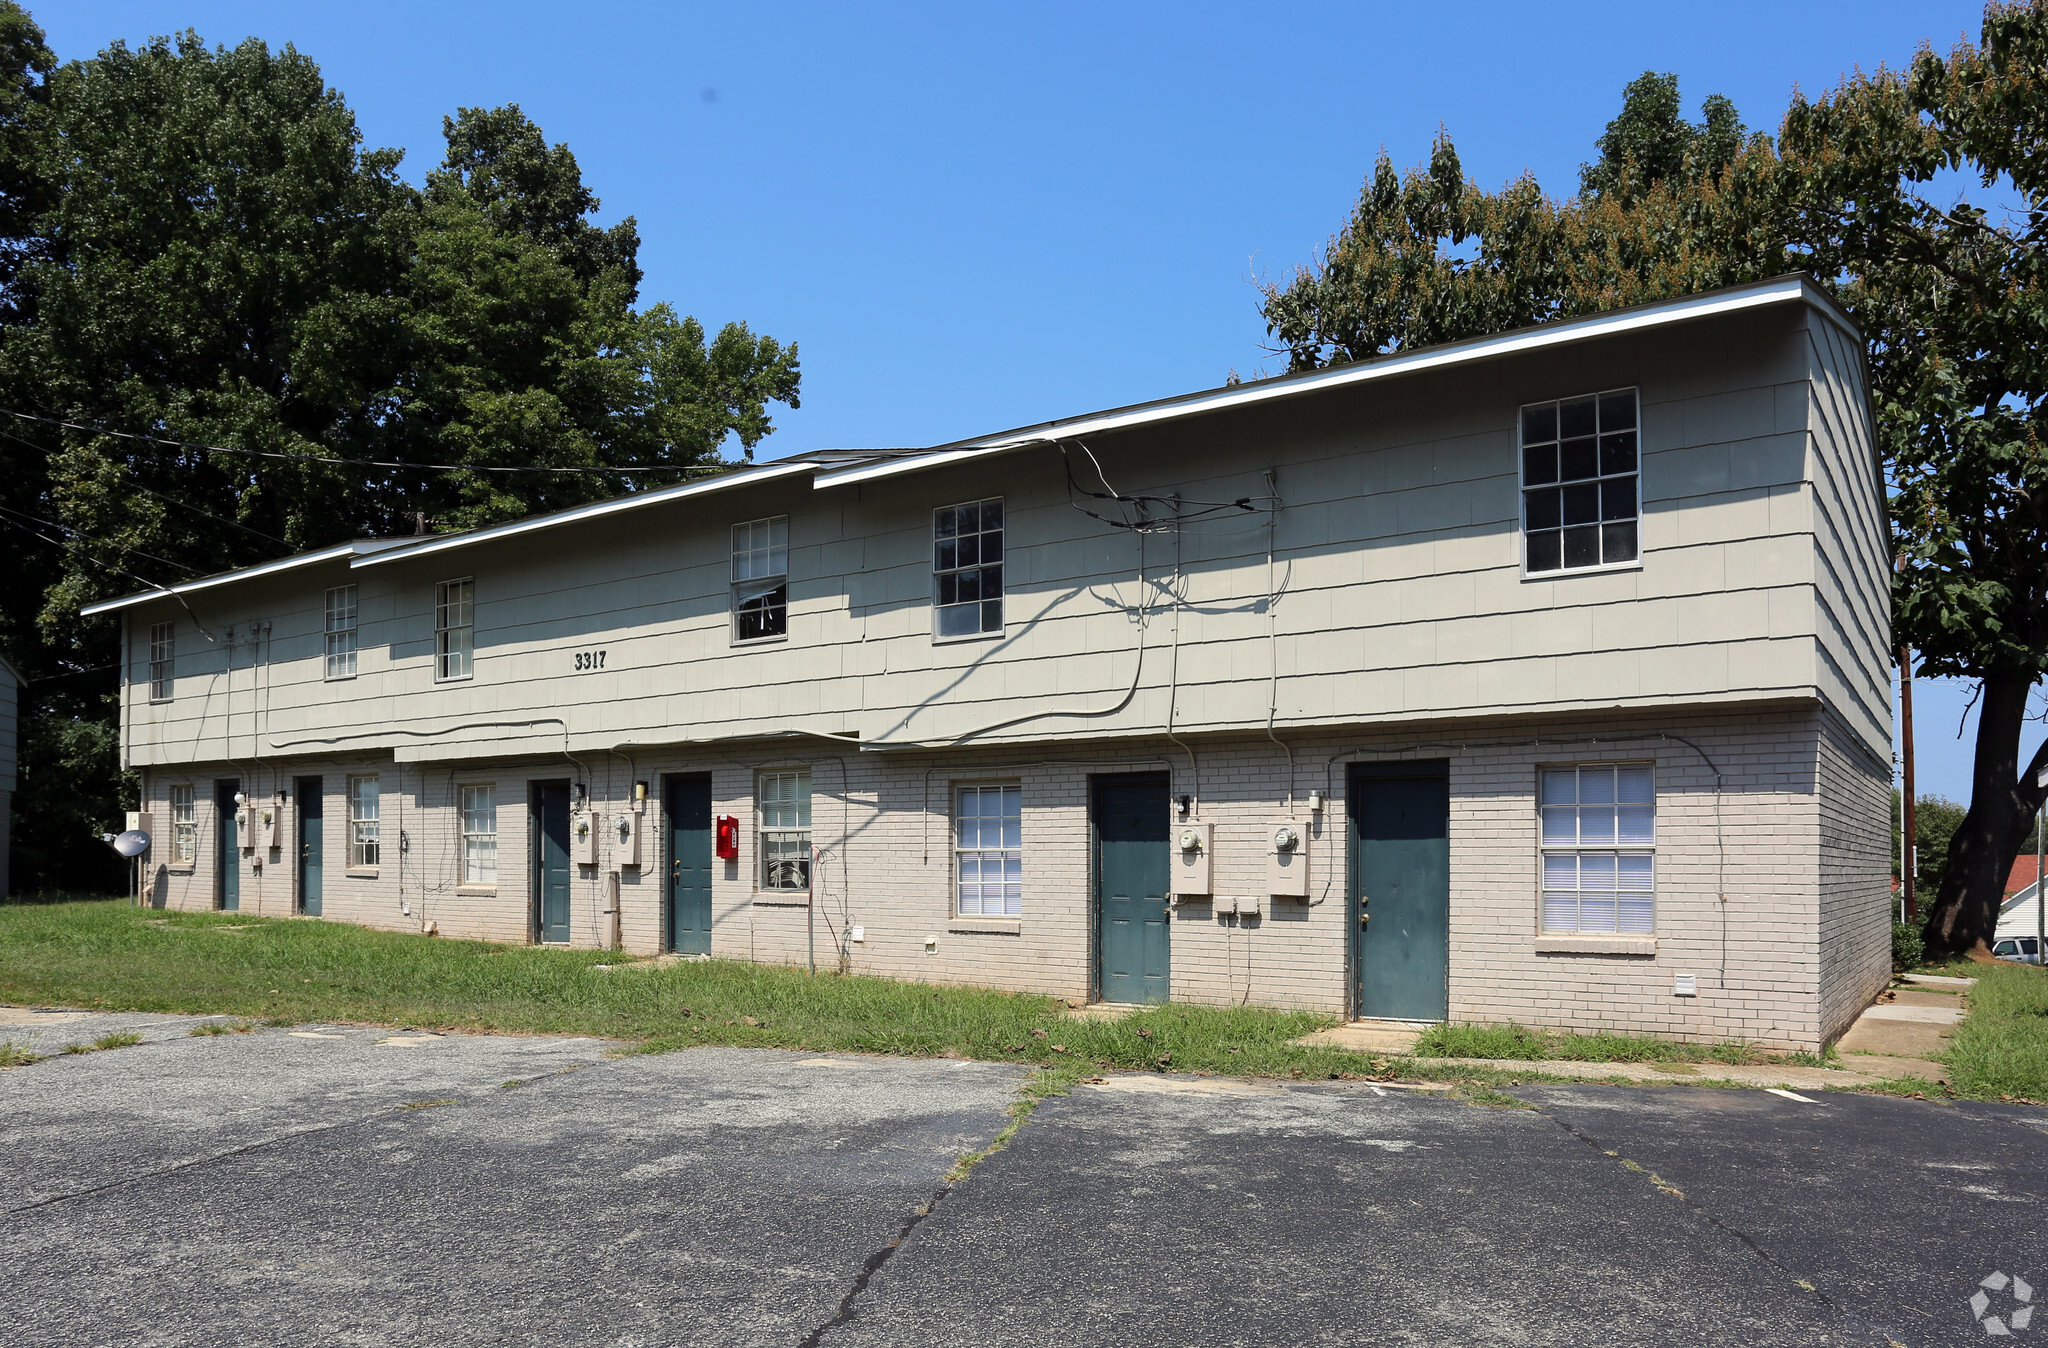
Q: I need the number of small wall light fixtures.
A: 6